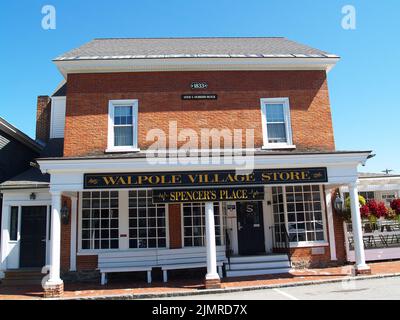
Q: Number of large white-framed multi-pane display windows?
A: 4